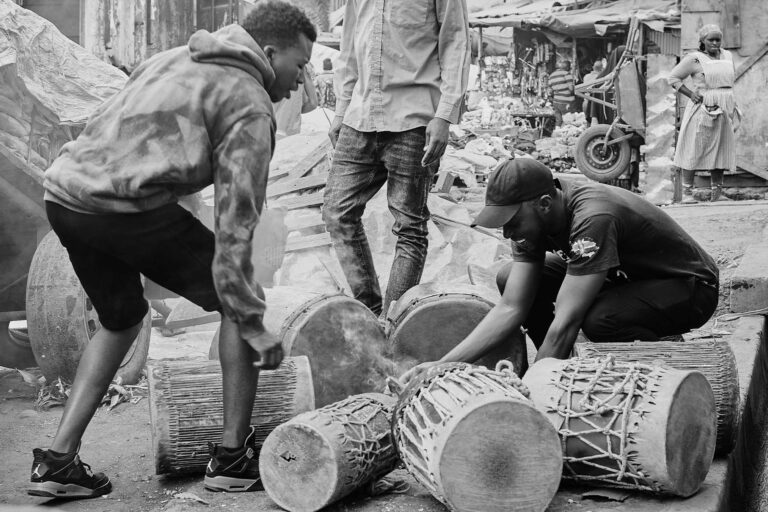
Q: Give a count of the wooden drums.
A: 7